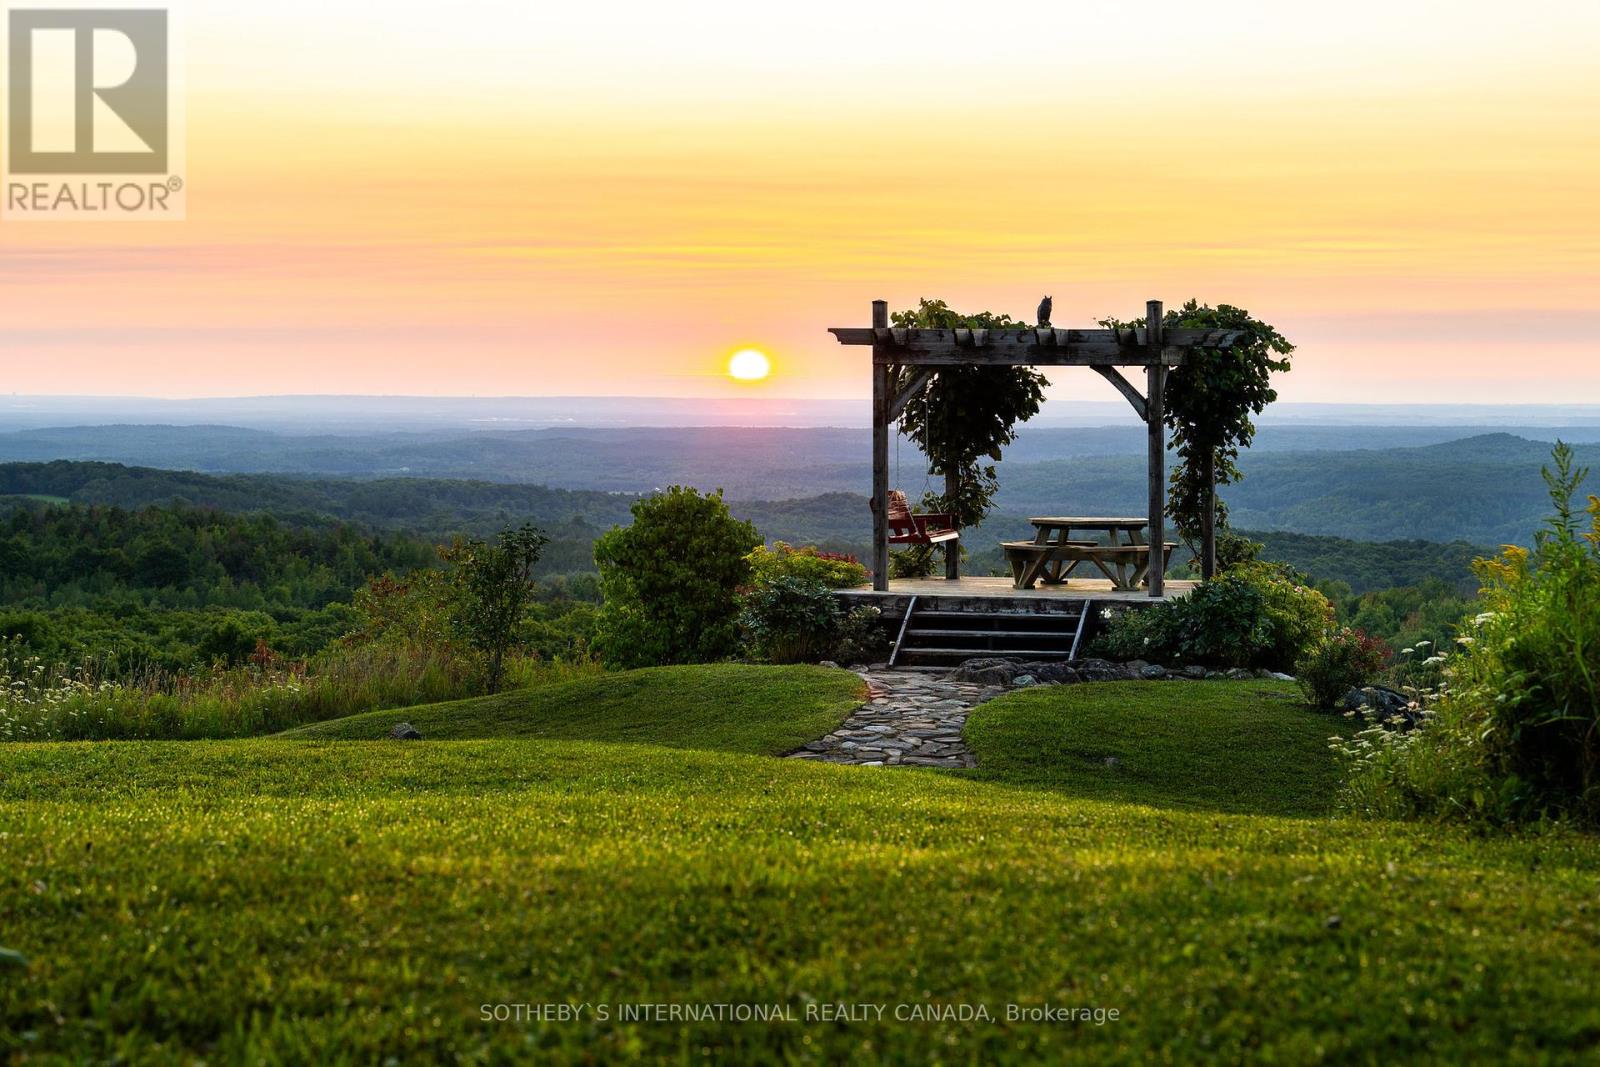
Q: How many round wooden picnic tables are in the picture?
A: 1